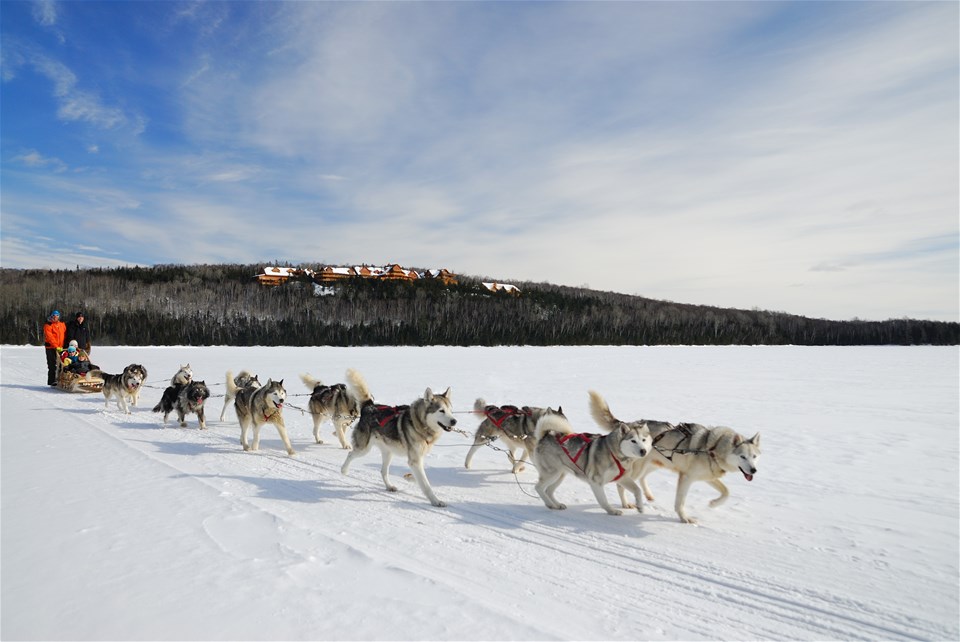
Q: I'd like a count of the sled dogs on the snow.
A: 10